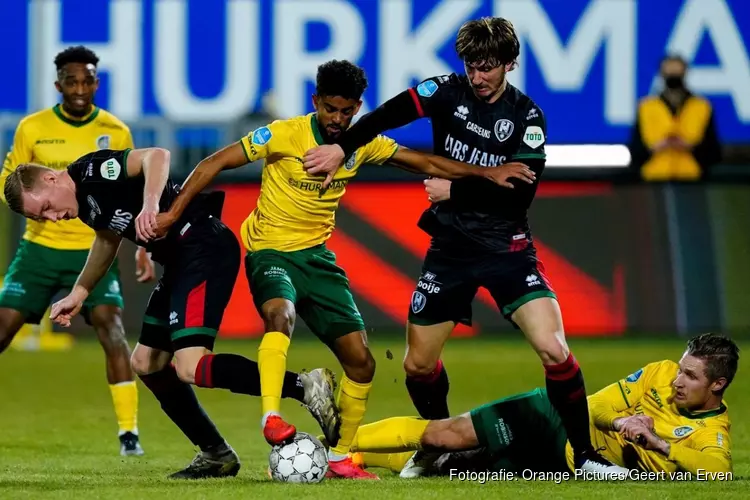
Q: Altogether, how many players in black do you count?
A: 2